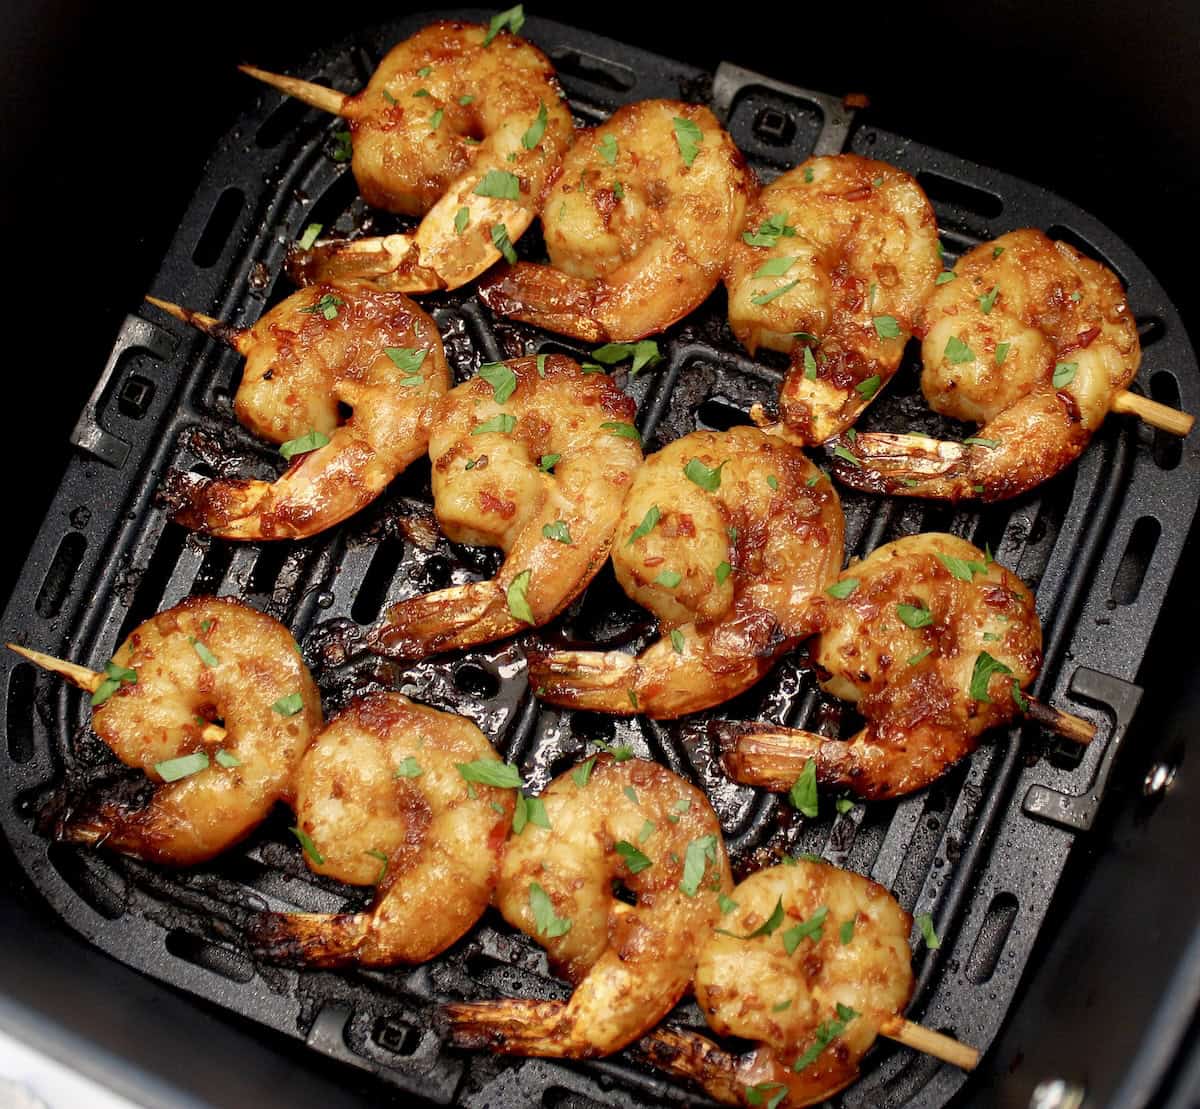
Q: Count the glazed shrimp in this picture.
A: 12